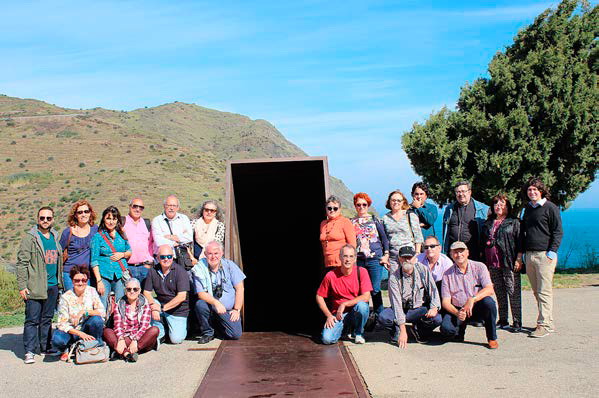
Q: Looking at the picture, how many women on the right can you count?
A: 4